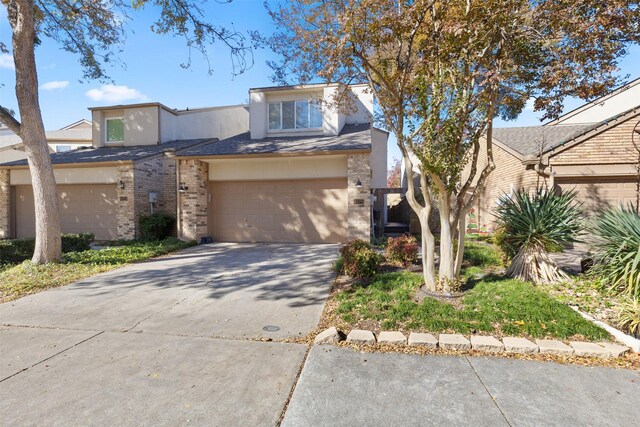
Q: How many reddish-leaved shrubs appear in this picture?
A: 2